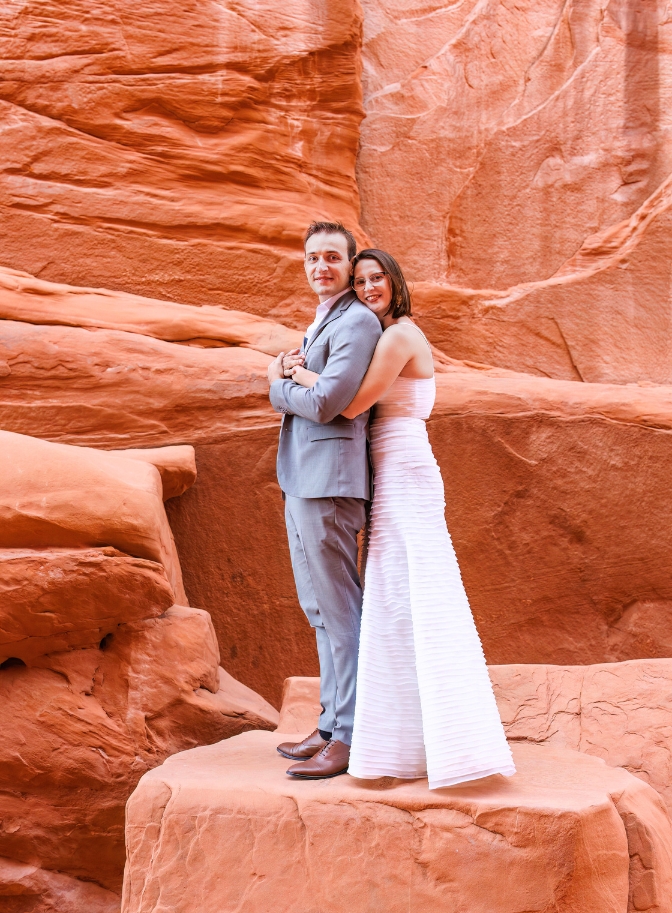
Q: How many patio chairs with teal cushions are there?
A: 0